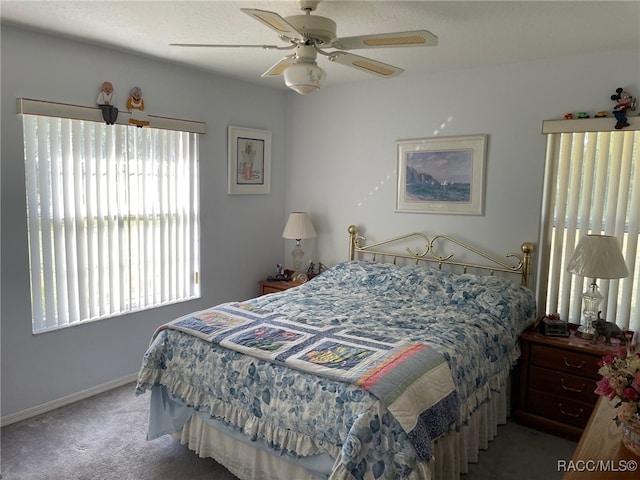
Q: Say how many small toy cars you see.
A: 3